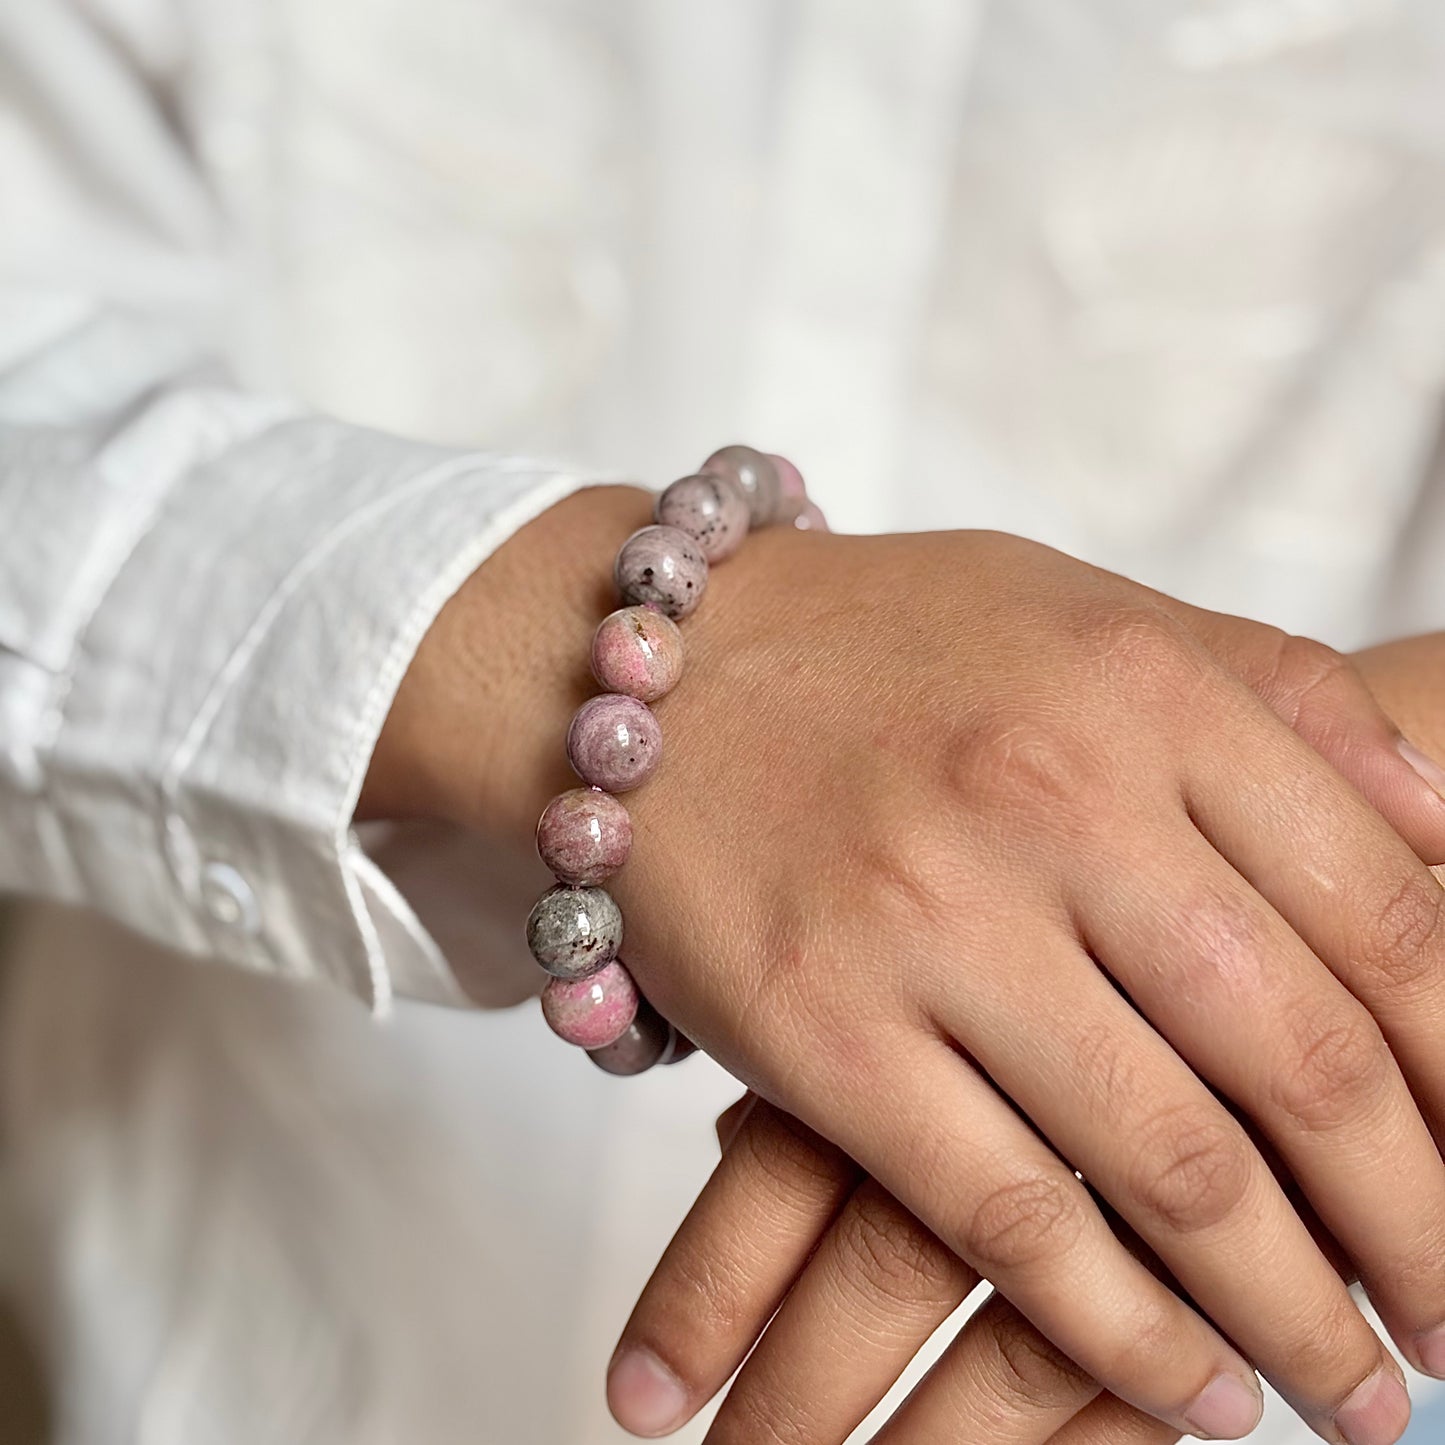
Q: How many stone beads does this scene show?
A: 12